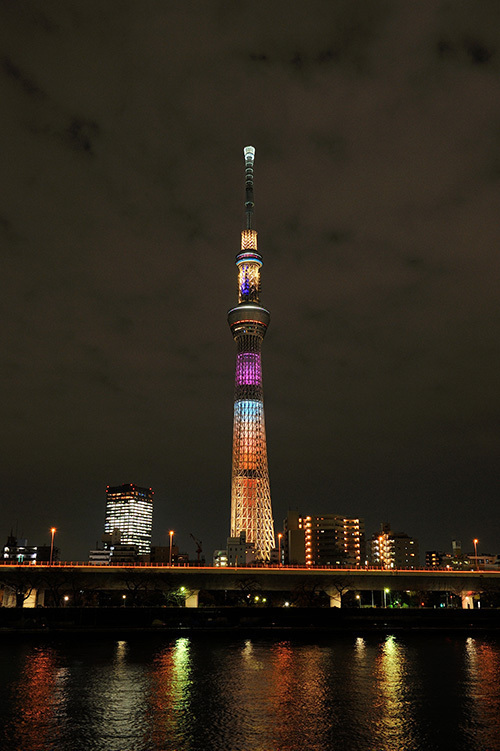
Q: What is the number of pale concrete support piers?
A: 4